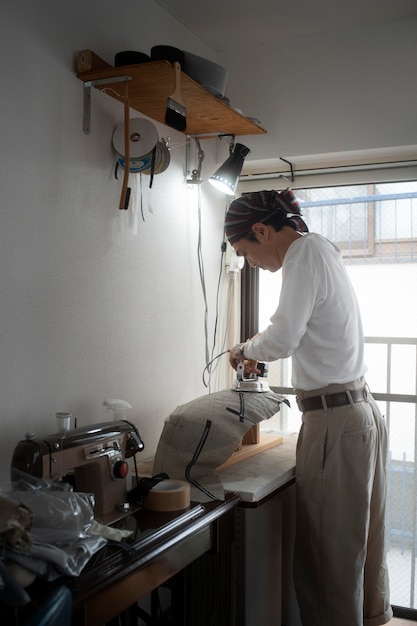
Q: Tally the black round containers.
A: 2